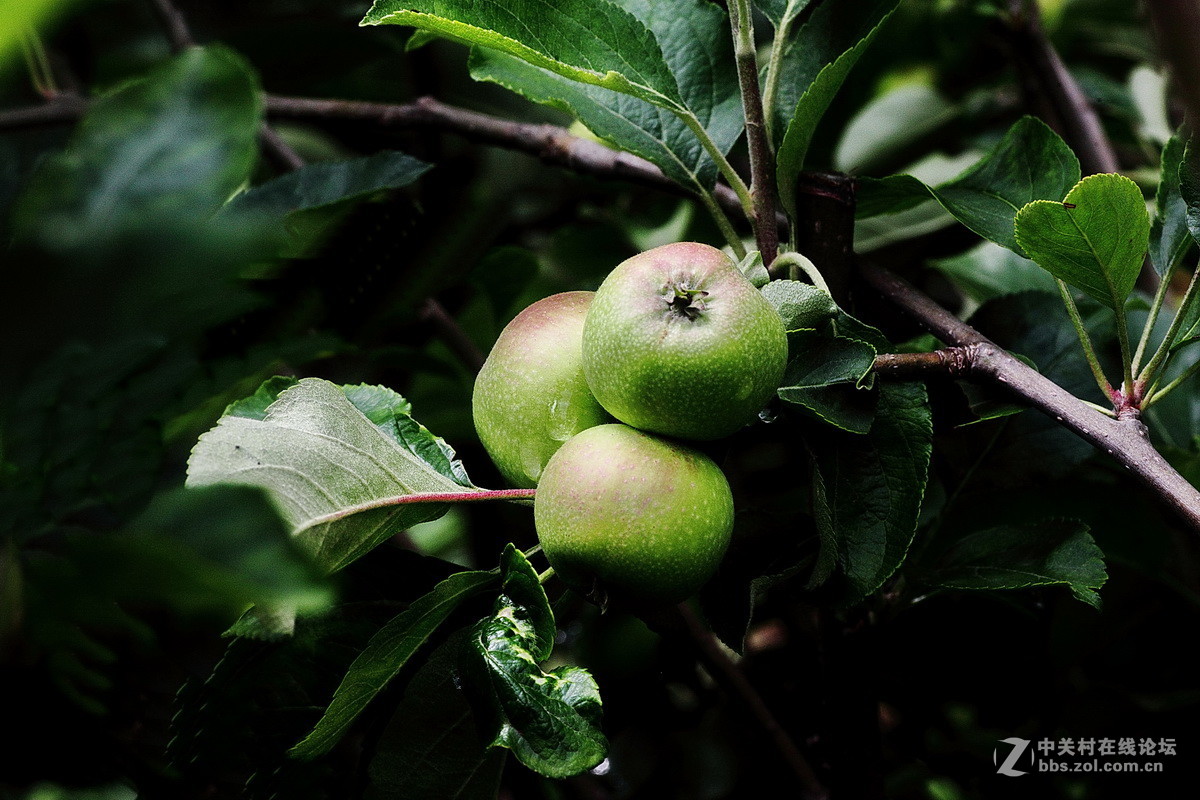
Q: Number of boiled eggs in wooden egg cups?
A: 0